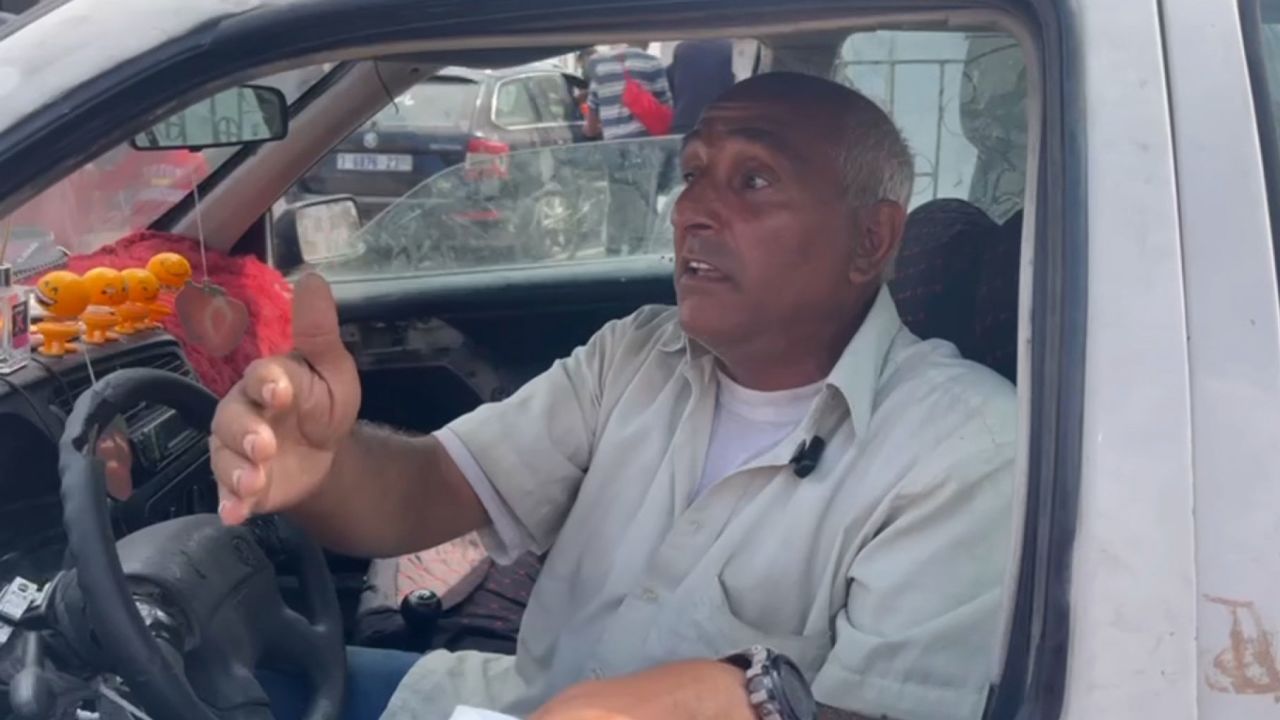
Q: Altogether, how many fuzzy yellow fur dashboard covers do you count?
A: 0